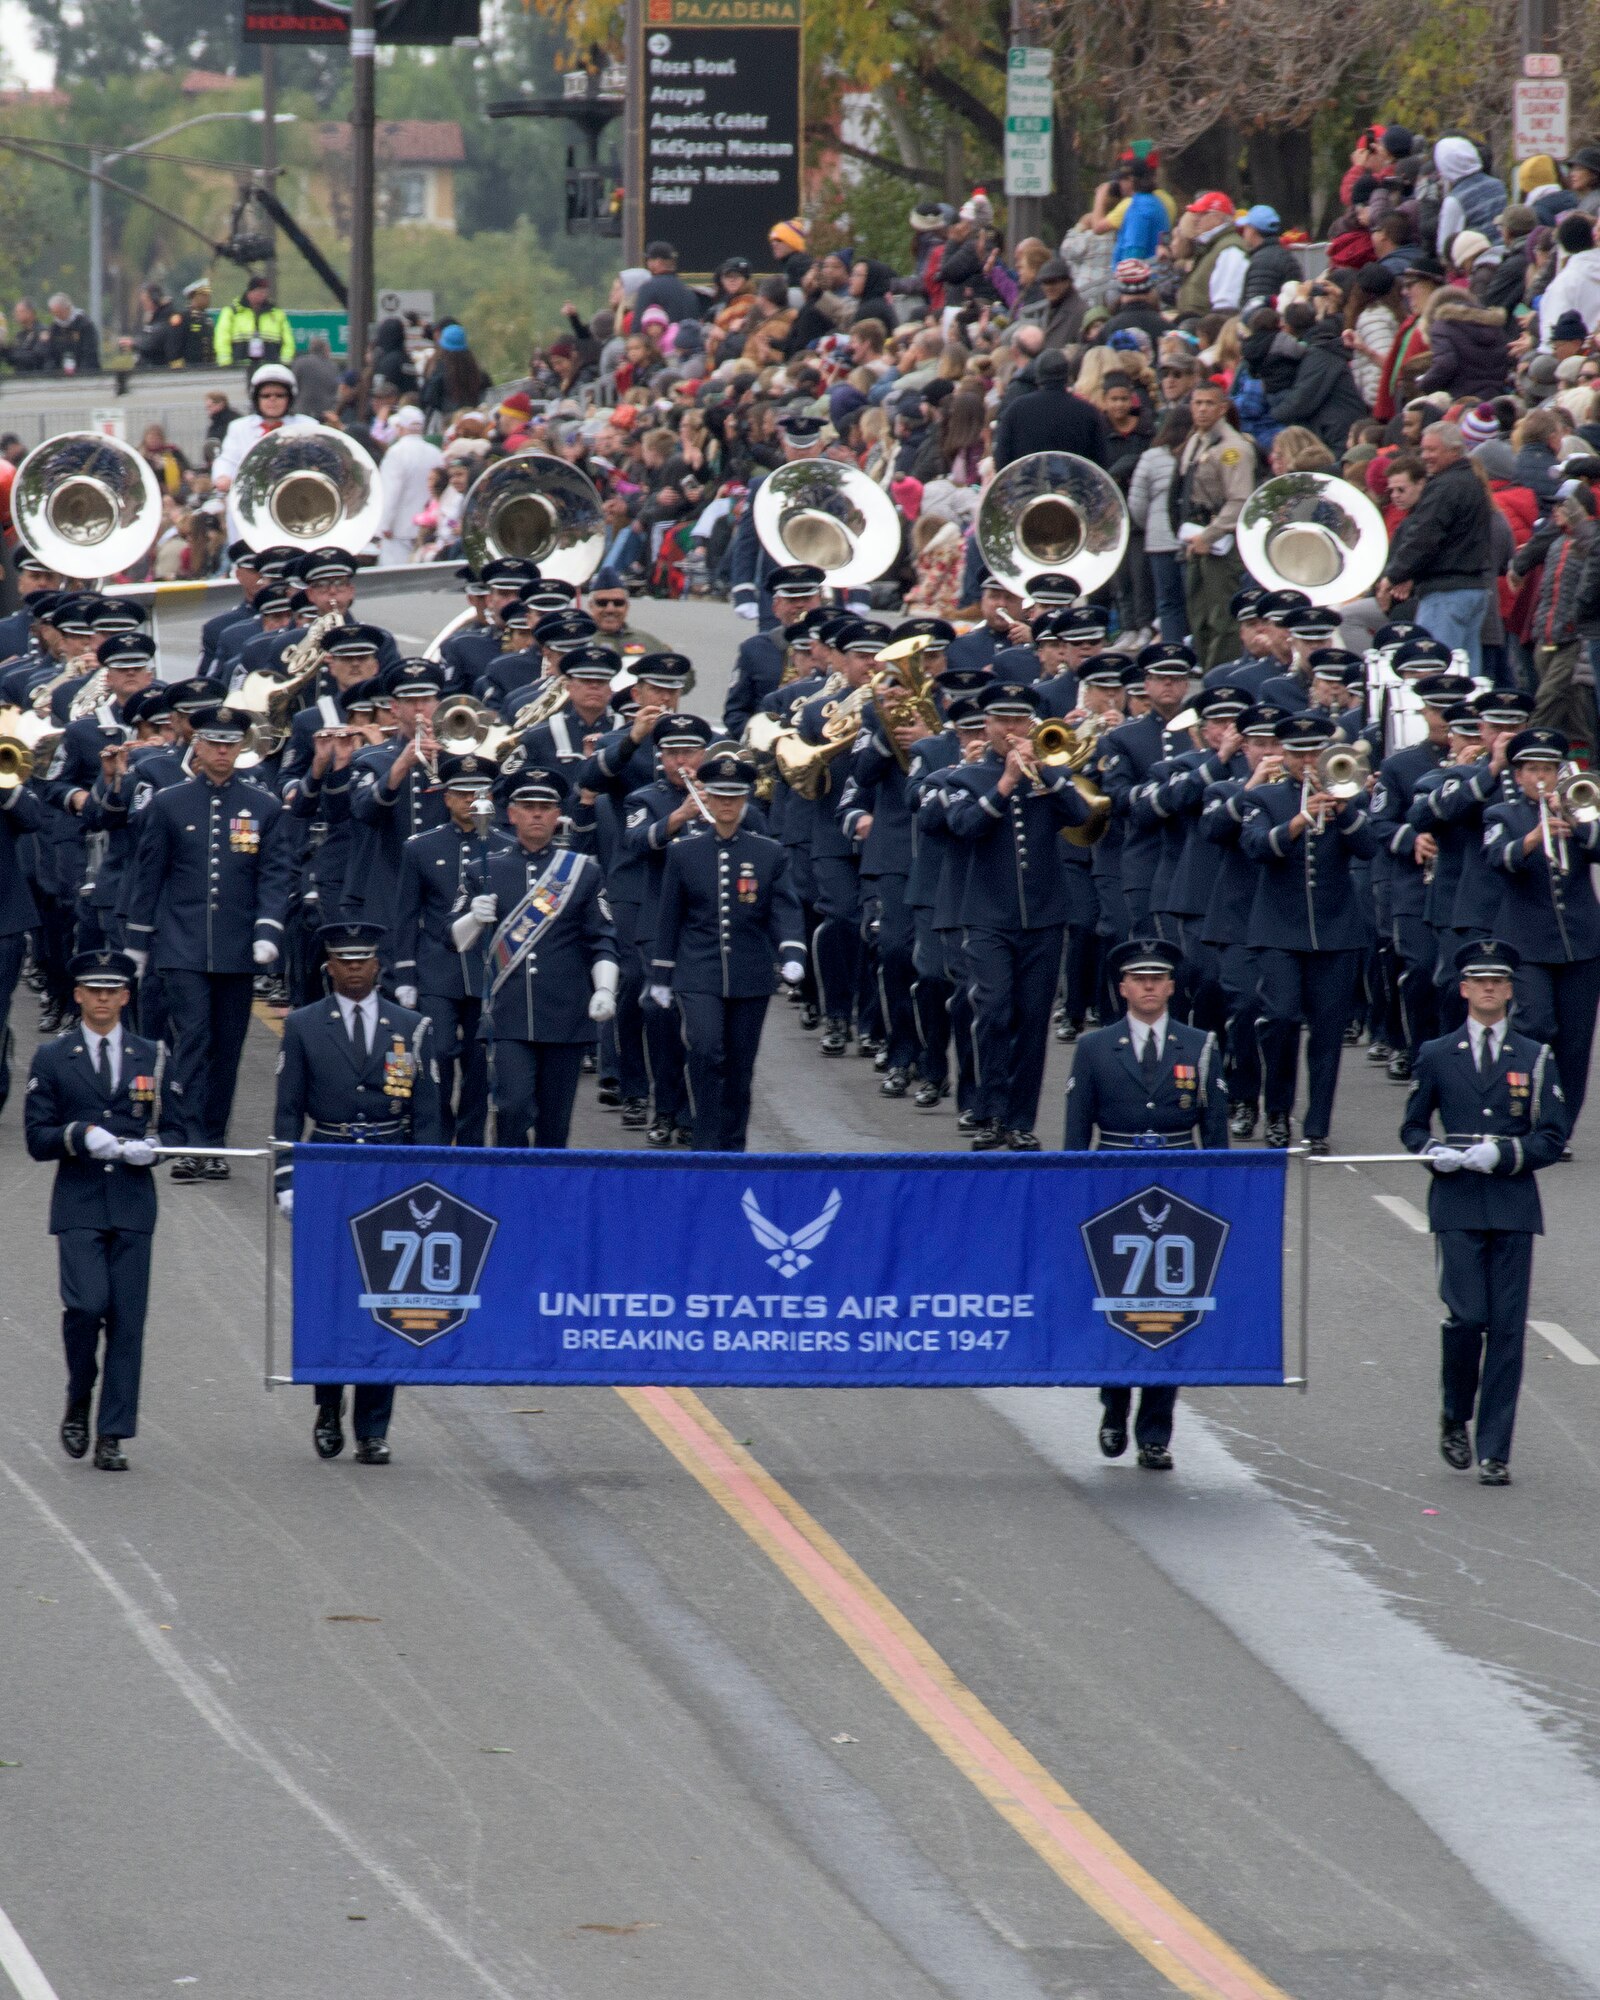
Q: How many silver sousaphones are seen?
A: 6